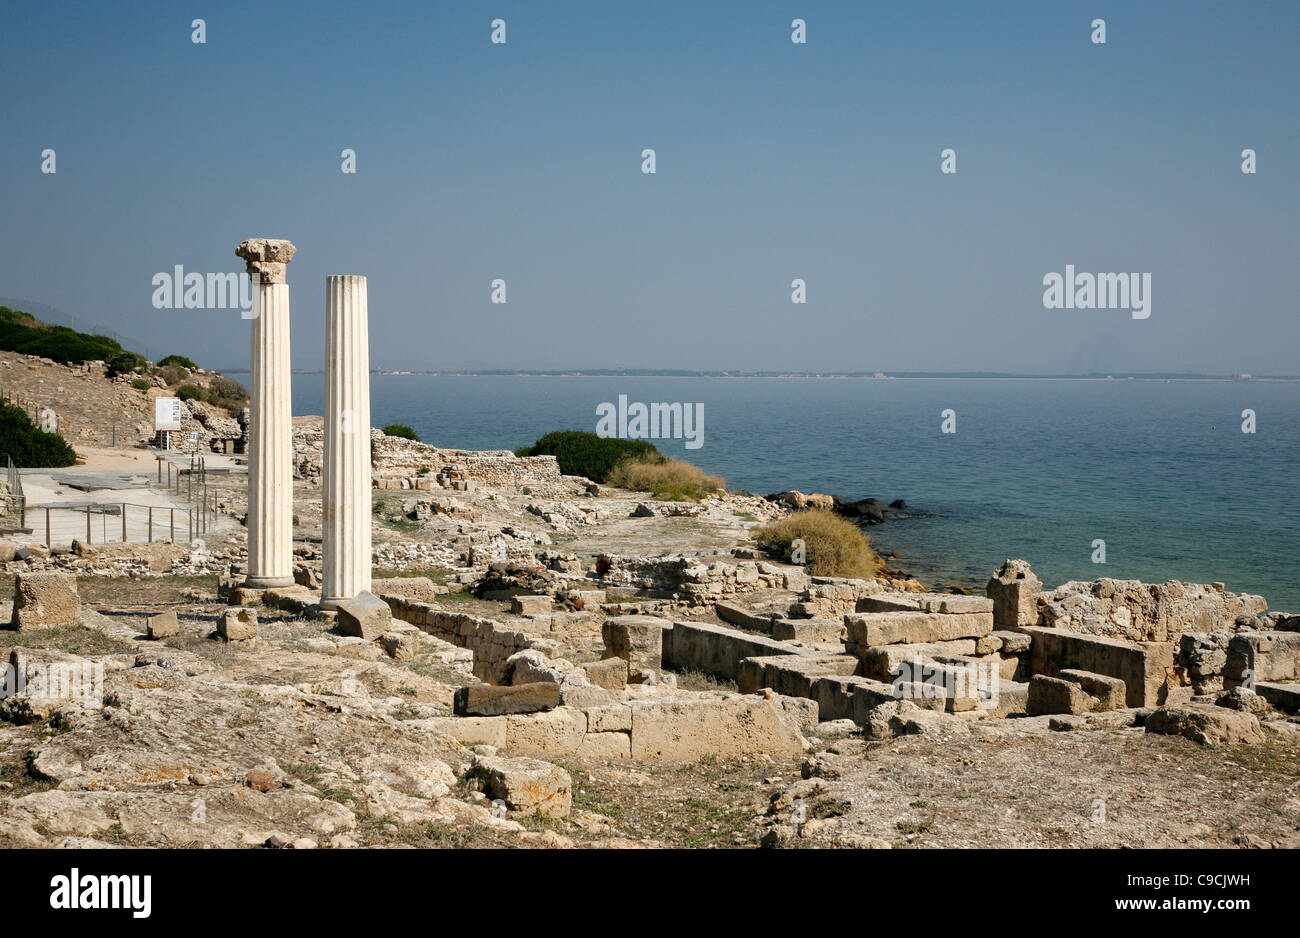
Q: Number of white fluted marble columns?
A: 2